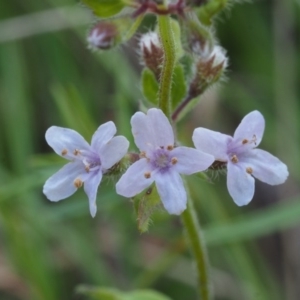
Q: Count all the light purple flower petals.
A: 13